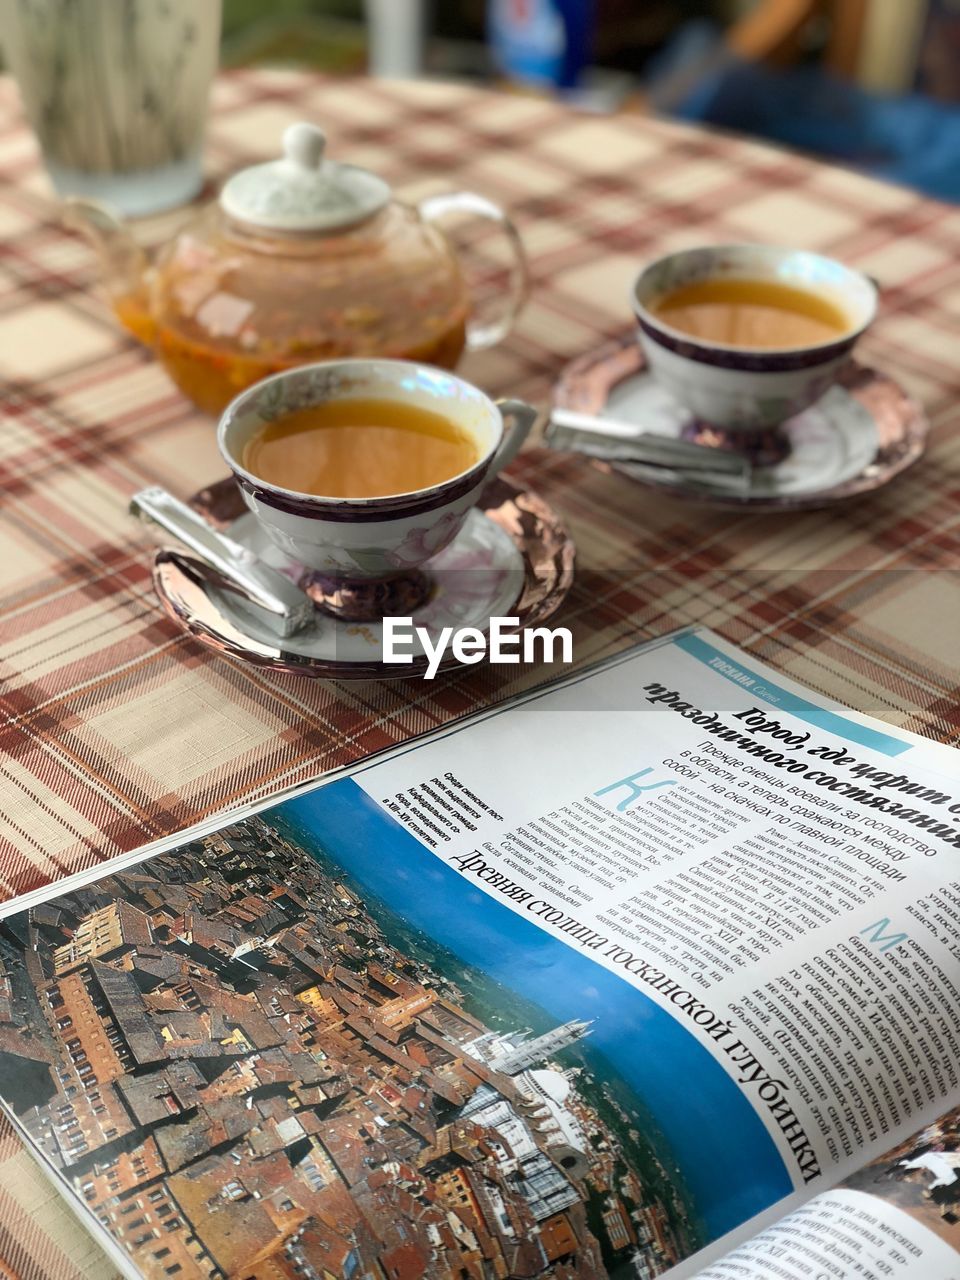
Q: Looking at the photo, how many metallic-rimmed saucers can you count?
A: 2